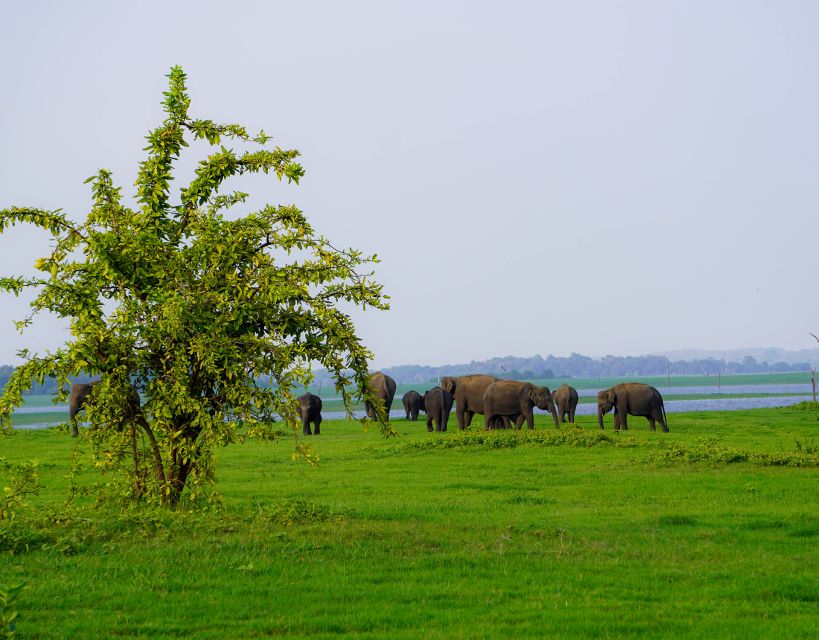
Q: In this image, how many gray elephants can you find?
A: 9